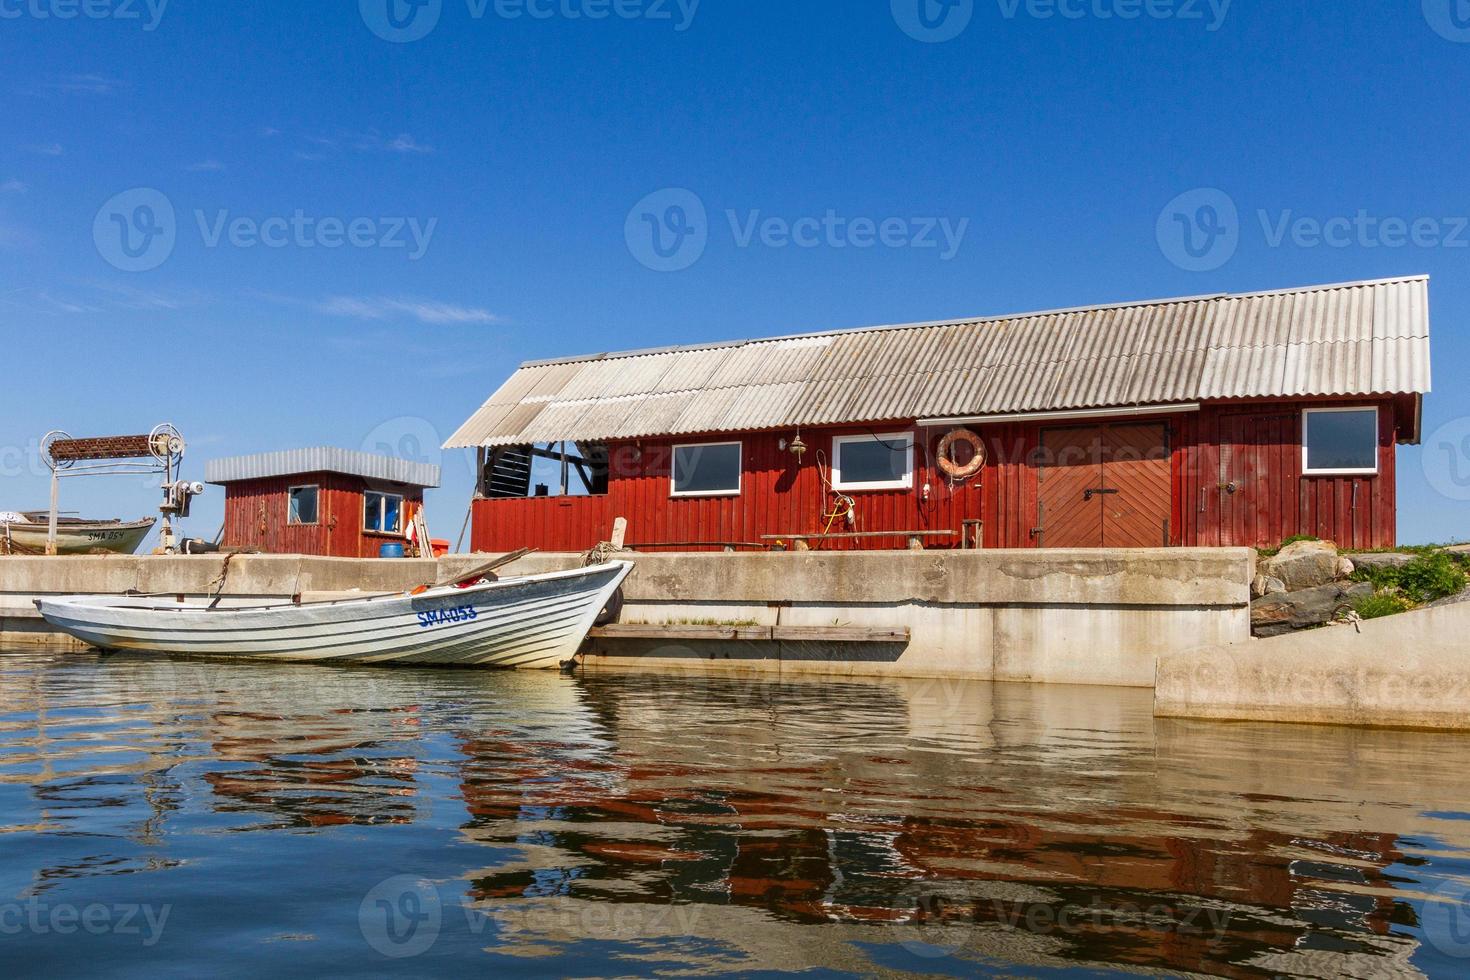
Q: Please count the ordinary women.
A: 0